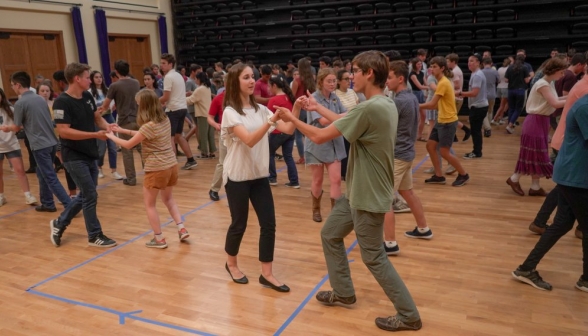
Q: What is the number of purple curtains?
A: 3